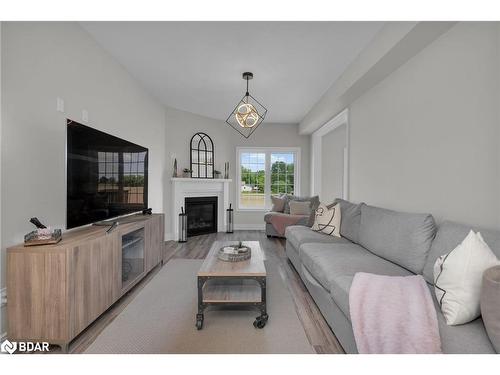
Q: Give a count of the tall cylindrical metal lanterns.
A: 2